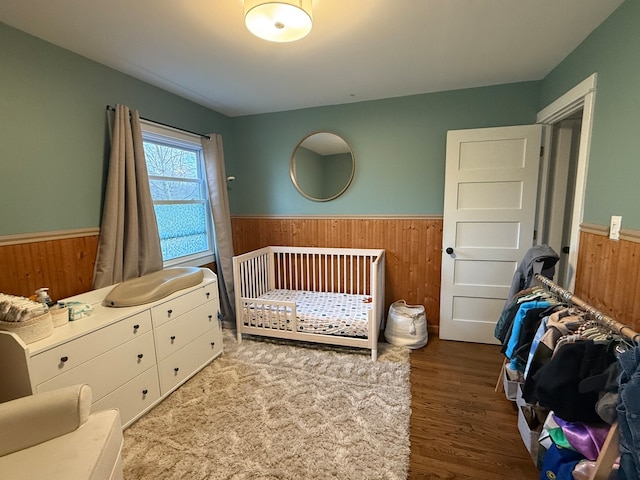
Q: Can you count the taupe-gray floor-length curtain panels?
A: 2